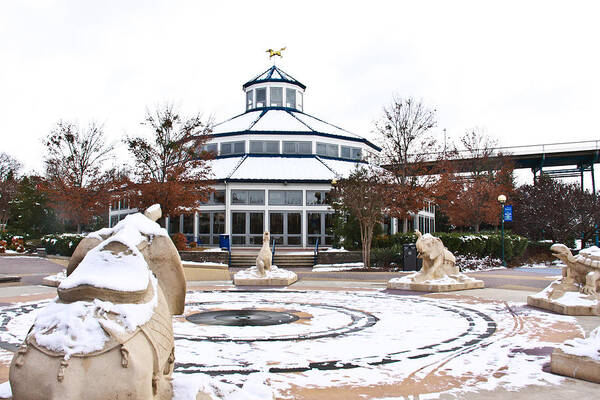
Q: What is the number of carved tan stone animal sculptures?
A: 4